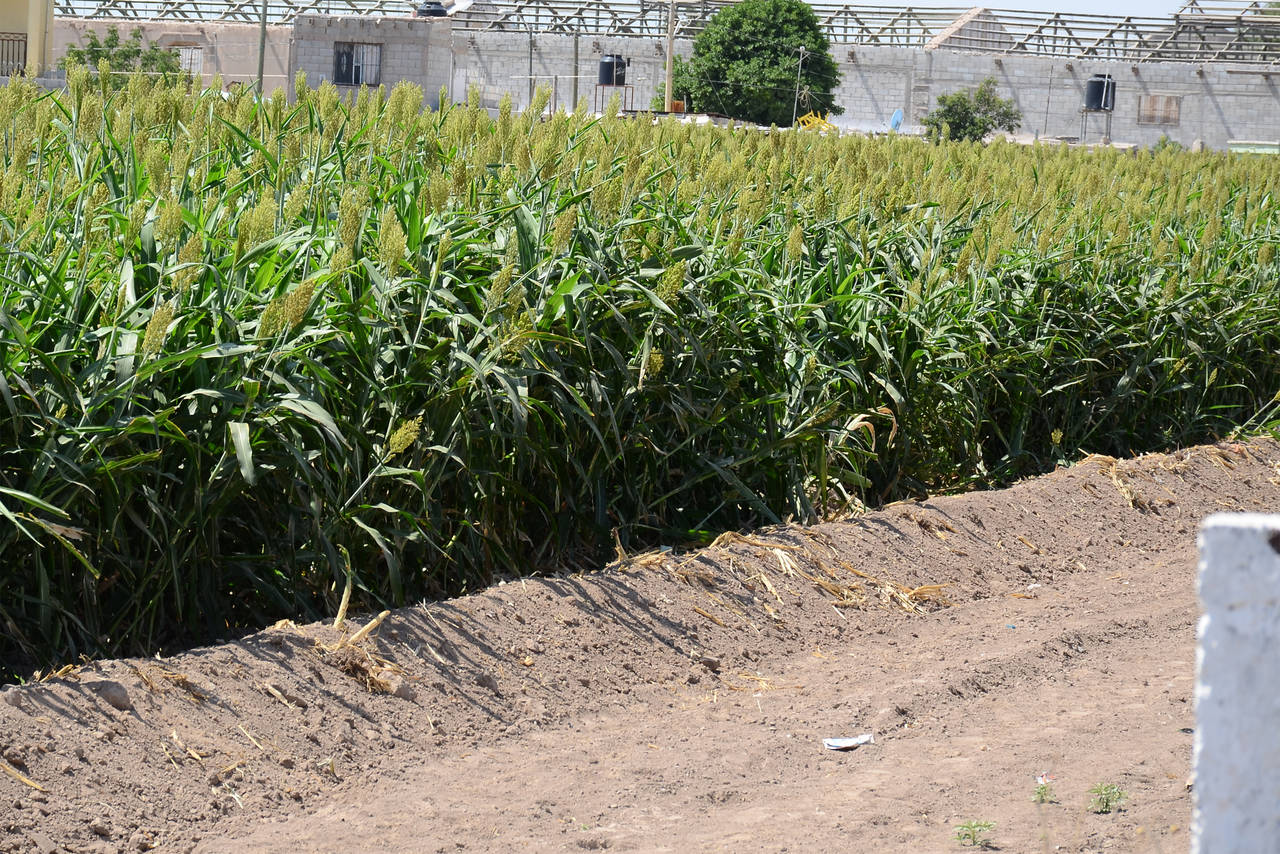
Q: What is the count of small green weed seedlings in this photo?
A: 3